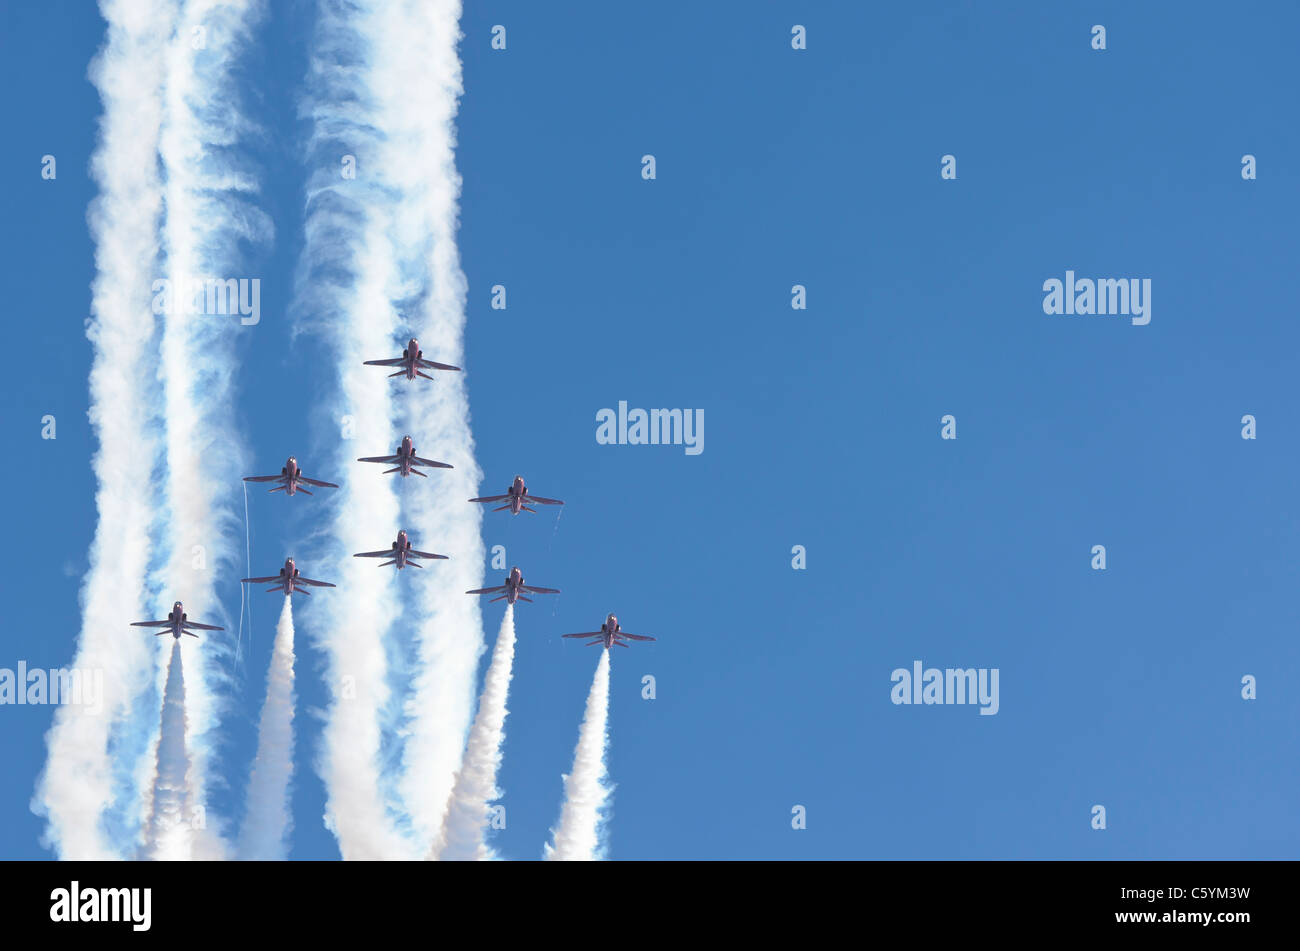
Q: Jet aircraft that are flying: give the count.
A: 9